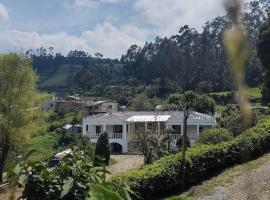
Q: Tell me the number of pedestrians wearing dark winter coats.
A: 0